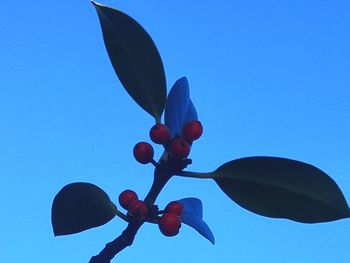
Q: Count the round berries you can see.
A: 8